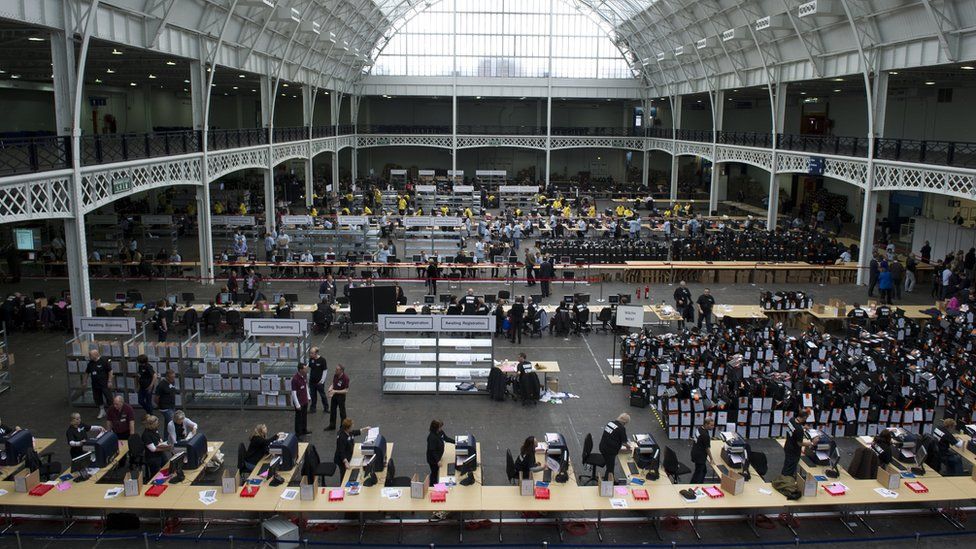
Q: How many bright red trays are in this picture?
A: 10